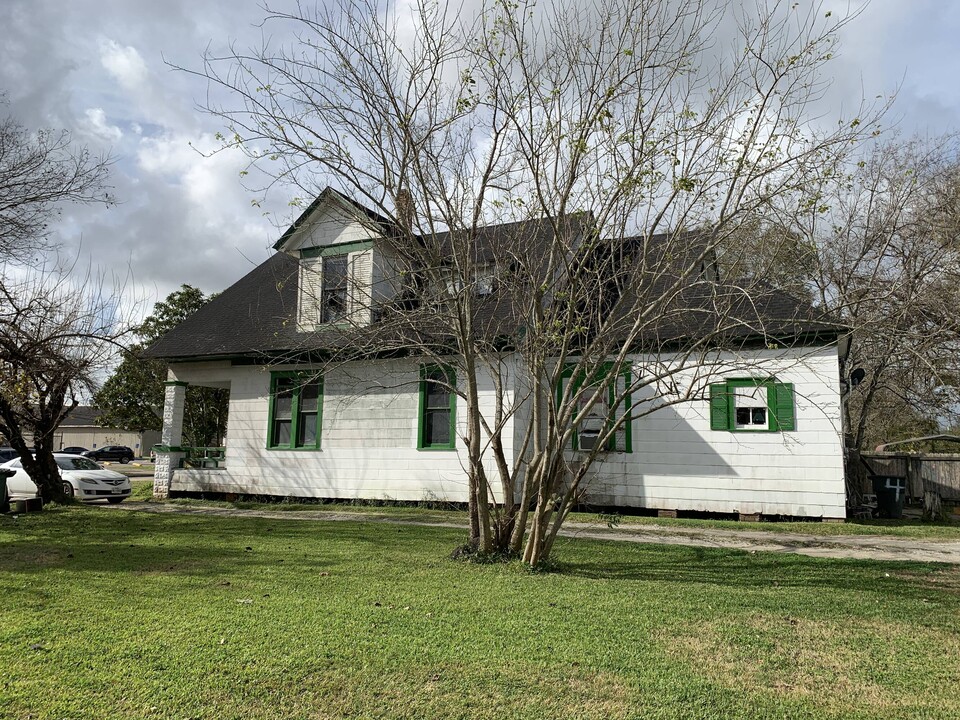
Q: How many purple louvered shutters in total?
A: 0